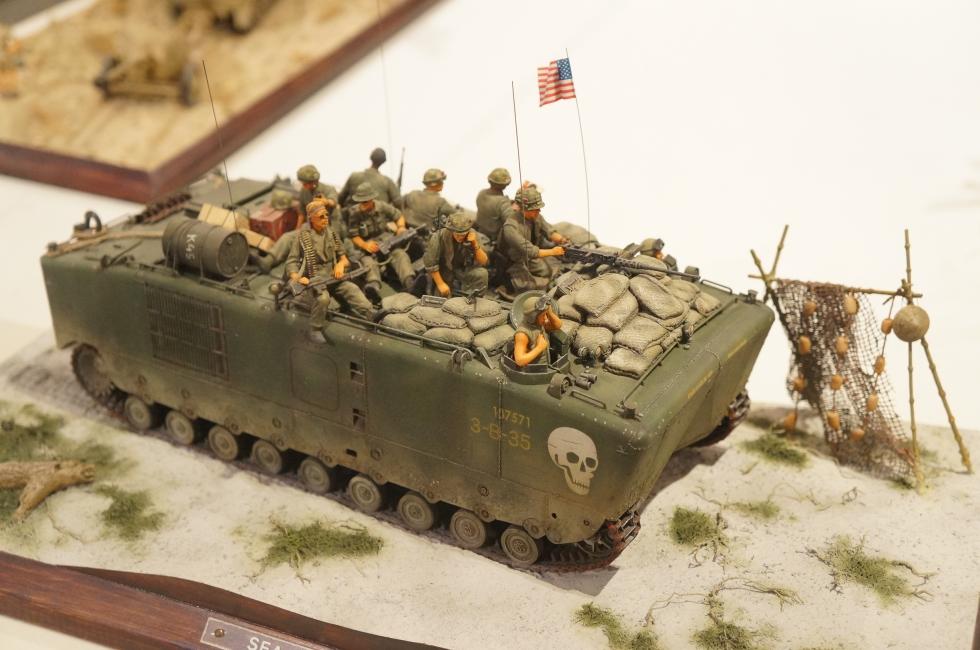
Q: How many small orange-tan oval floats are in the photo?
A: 12